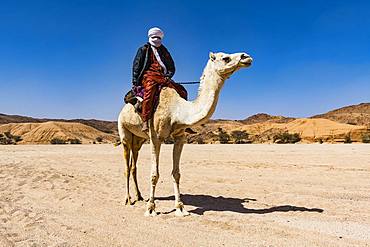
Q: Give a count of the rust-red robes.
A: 1